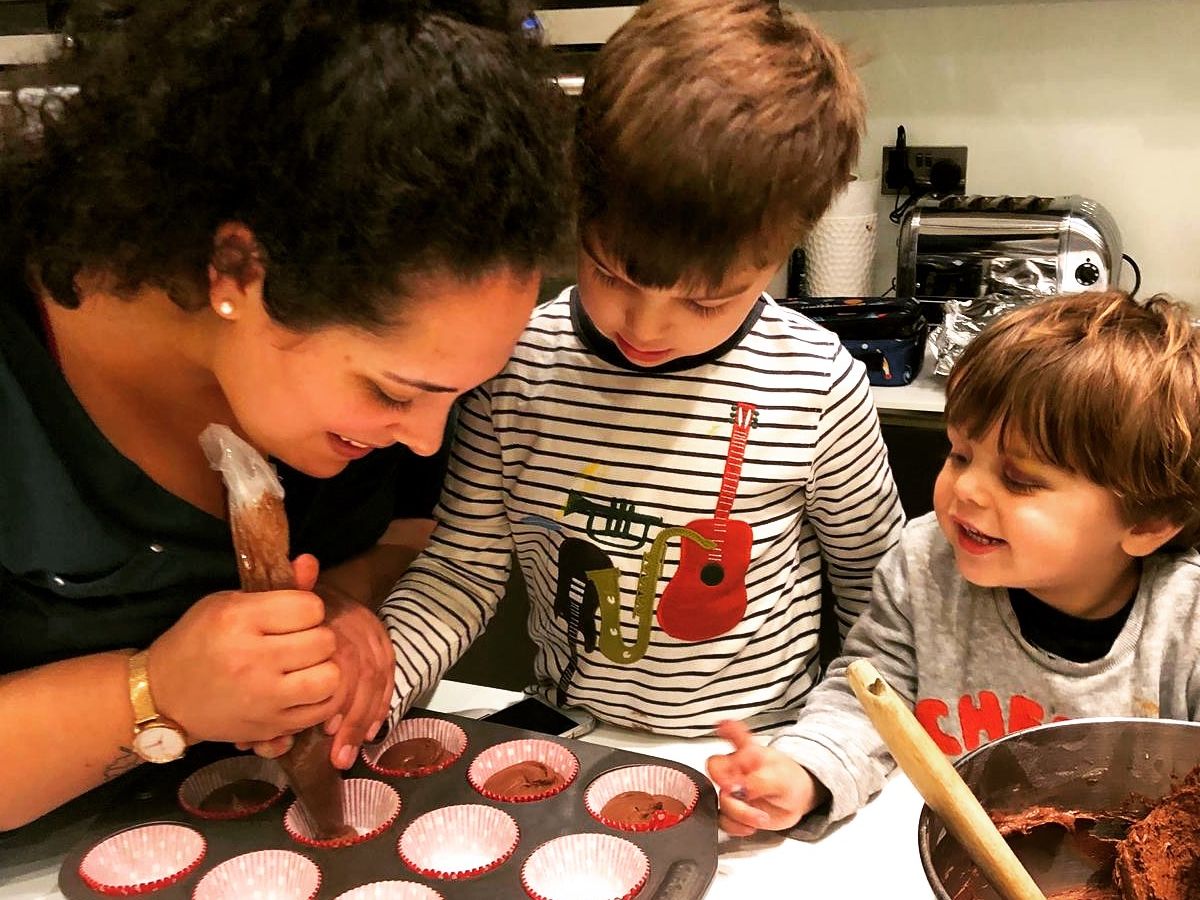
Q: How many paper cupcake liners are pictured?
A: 10